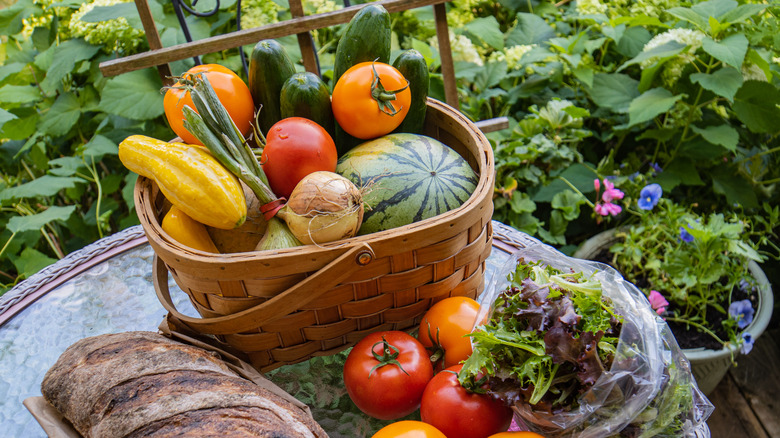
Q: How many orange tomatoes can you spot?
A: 5